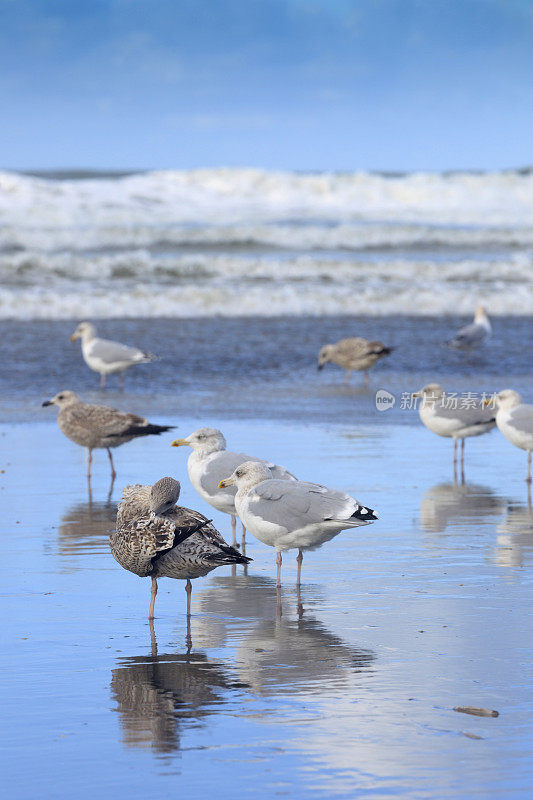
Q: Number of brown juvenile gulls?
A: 3